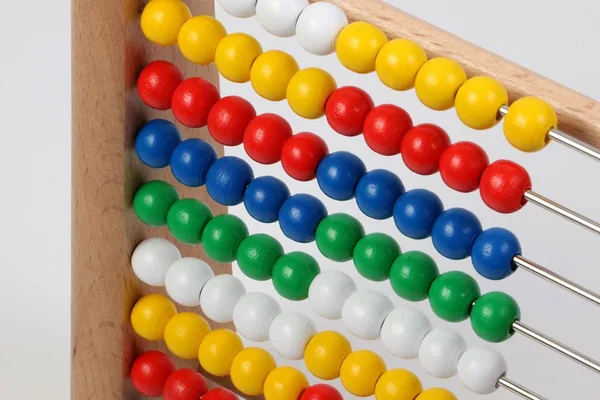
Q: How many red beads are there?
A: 14